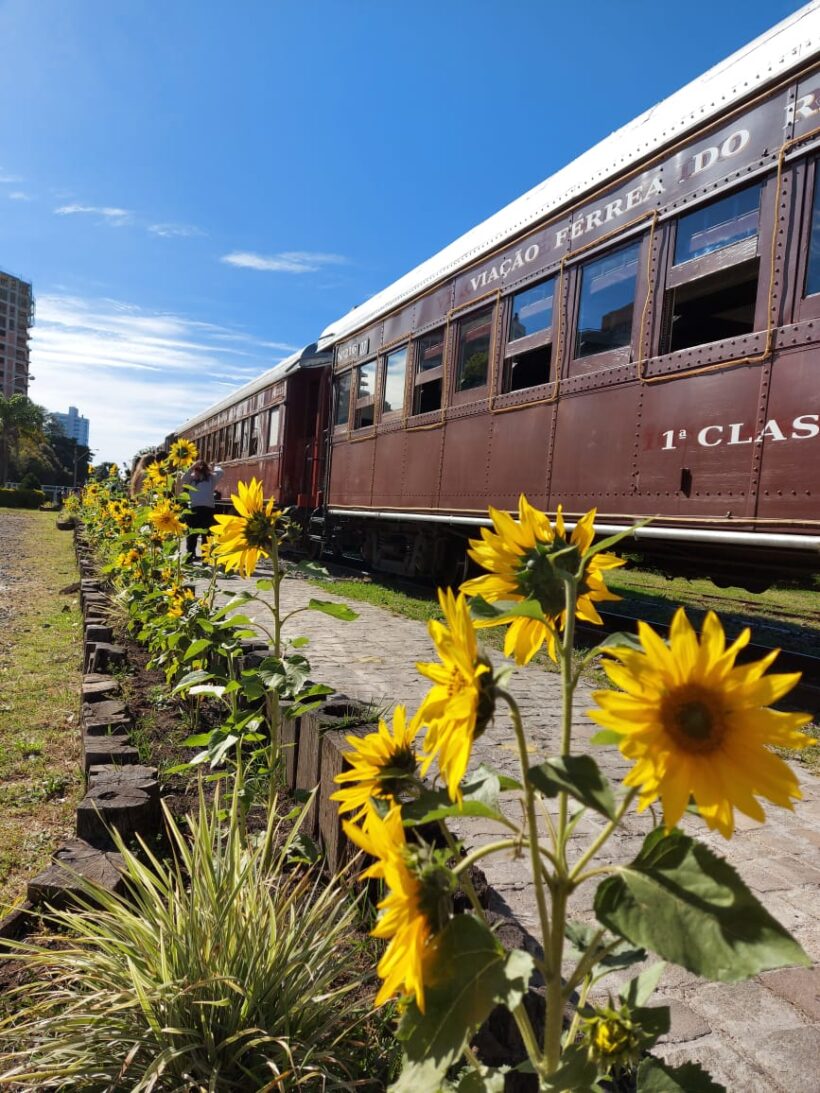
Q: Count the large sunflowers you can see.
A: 6